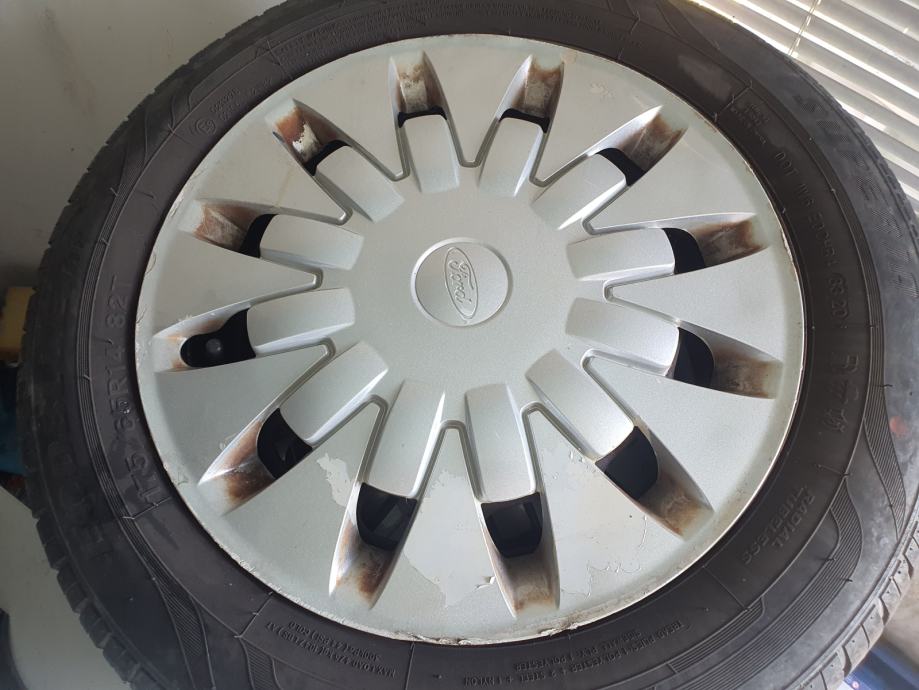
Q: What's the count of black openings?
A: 12